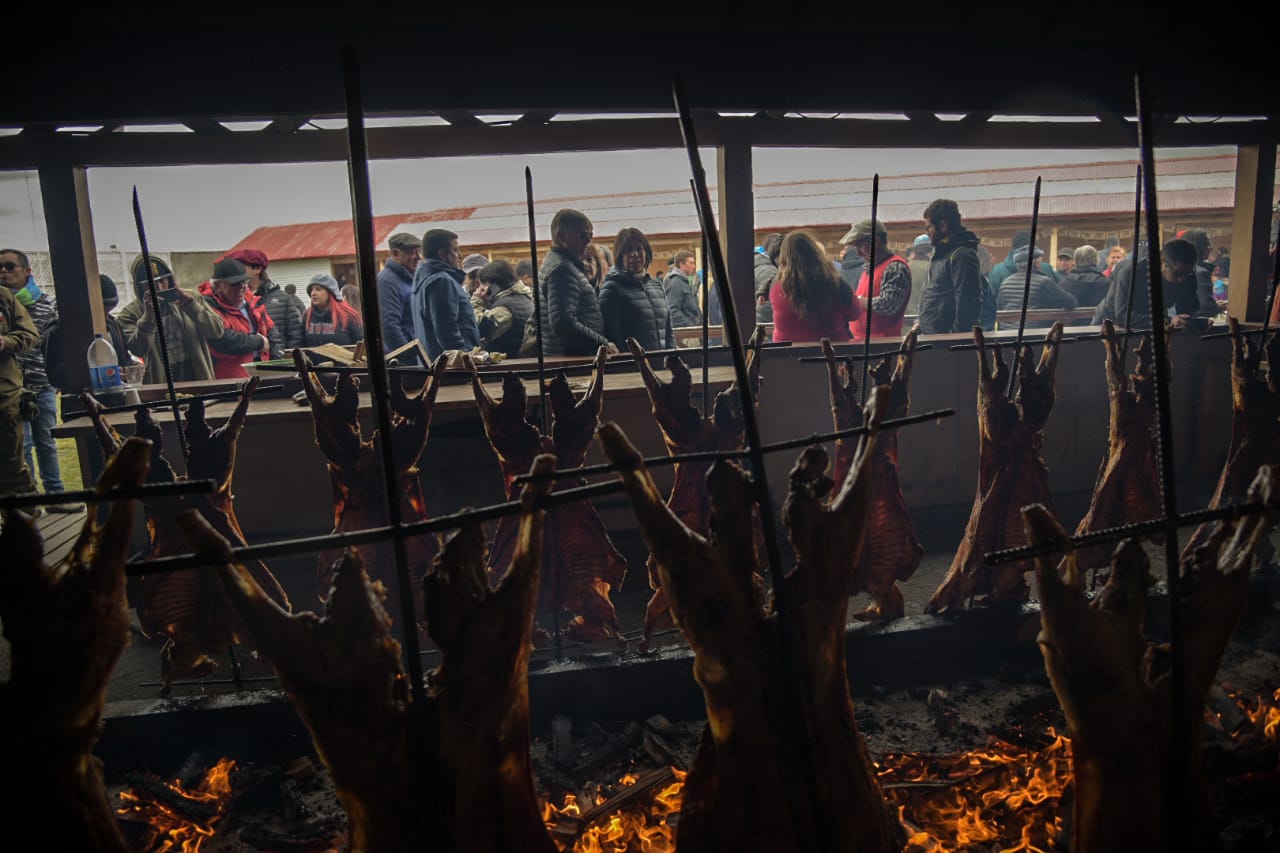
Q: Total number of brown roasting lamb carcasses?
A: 12